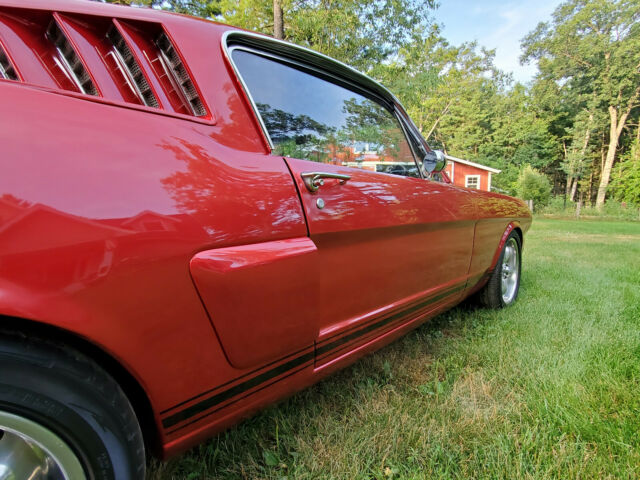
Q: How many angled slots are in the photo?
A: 4